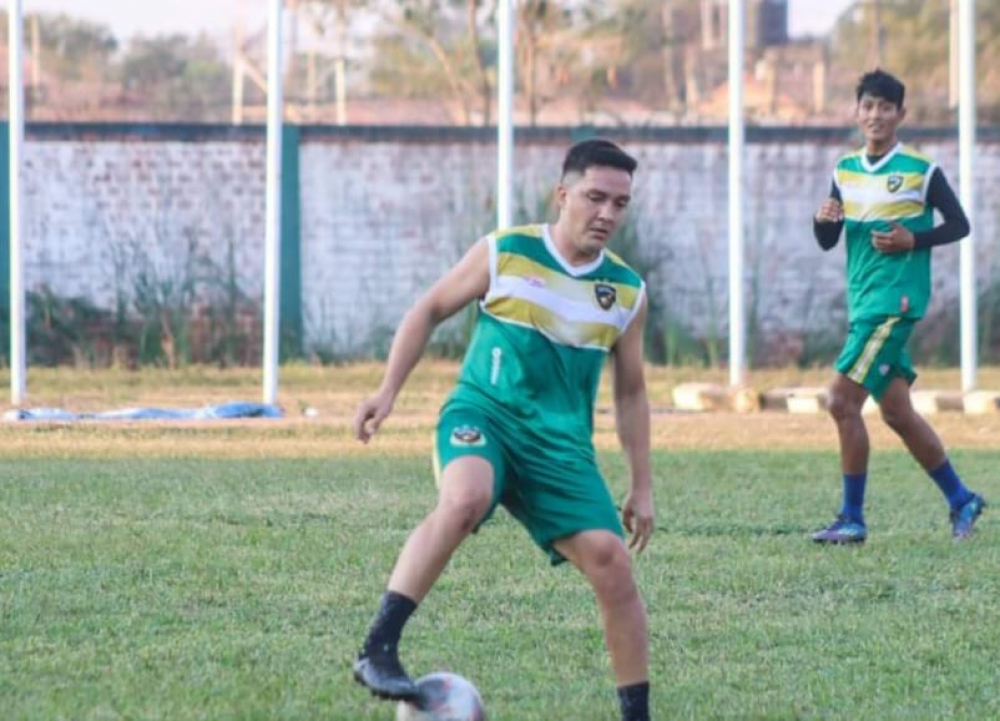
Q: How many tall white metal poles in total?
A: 5